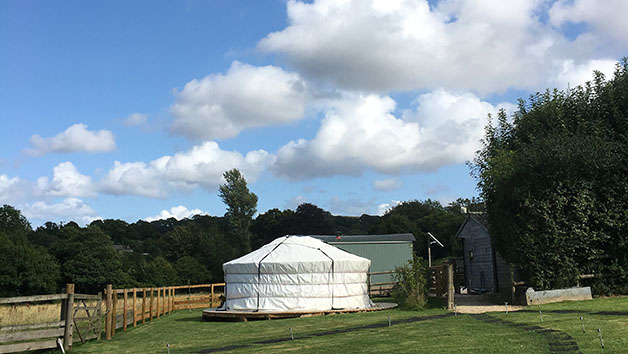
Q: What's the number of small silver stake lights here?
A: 8